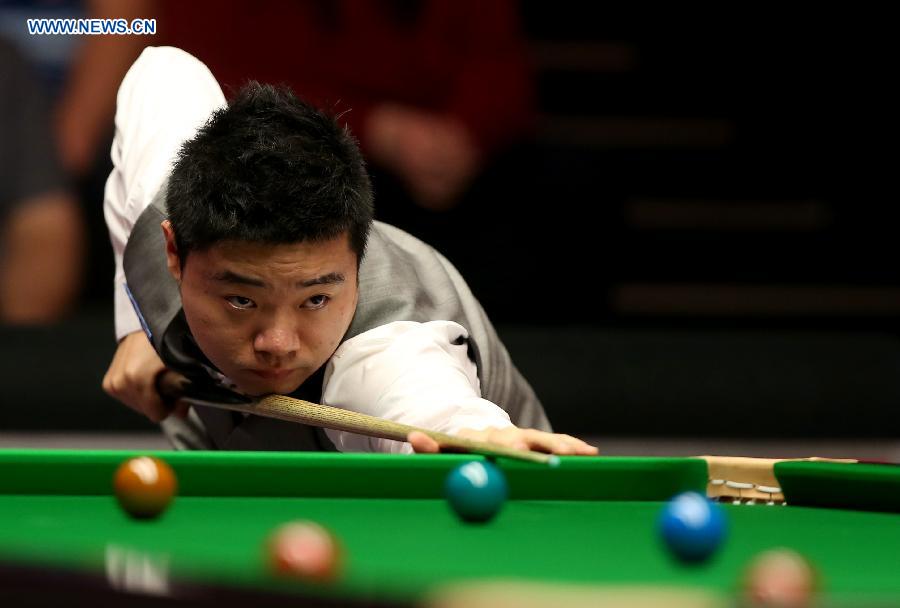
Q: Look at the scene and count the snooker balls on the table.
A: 5